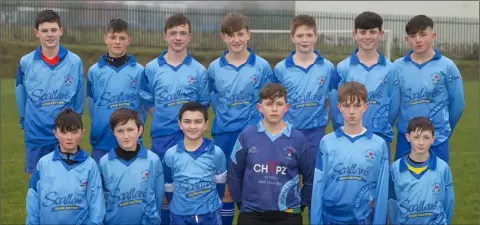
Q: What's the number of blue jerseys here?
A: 12